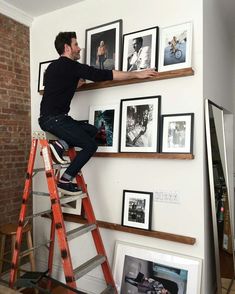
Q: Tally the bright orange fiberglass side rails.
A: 4